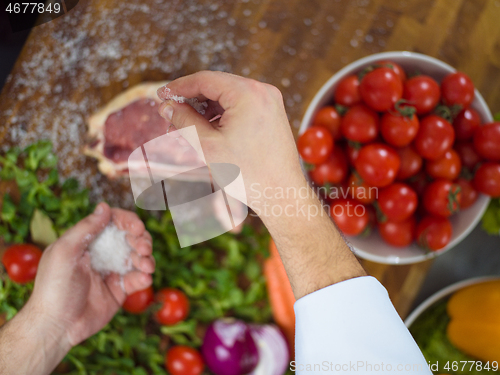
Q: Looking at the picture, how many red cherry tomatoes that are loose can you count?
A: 4